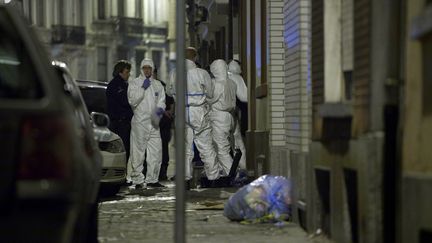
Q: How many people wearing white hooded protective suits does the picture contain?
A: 4